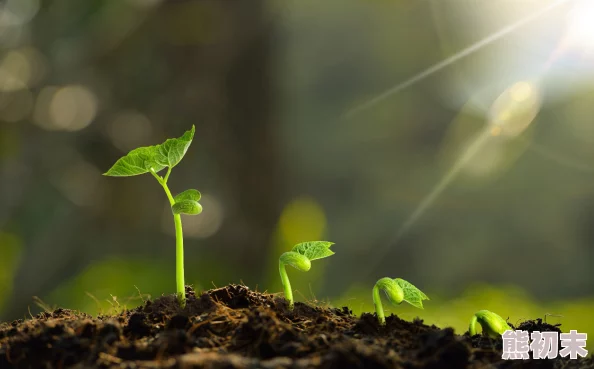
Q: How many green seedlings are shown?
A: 4